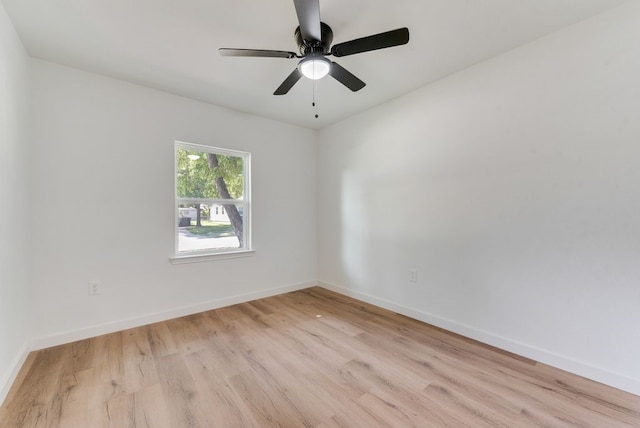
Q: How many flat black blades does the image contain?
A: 5